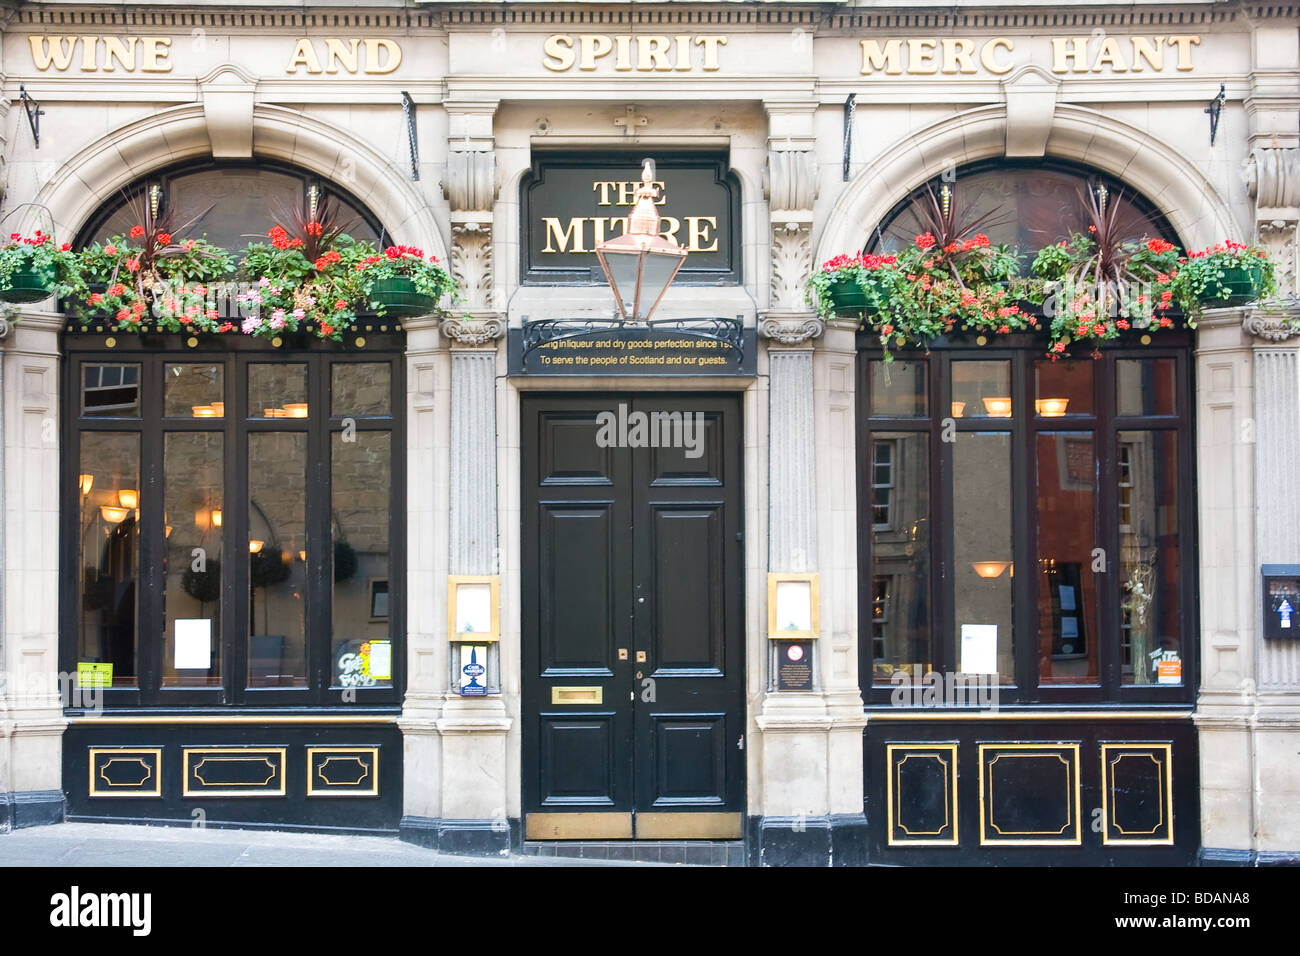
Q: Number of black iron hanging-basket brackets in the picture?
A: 4